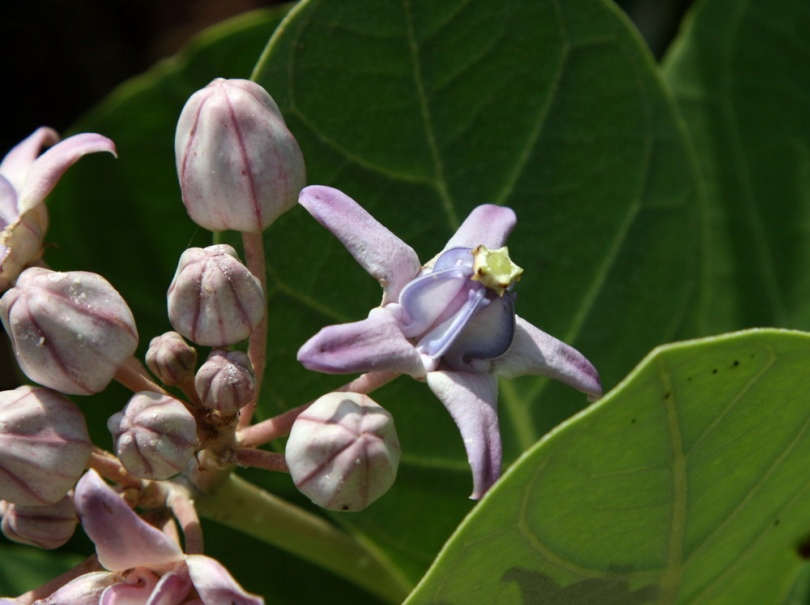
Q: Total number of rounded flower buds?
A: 9